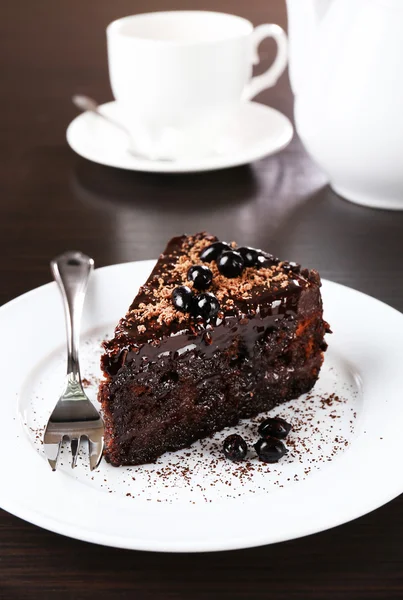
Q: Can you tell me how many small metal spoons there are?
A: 1